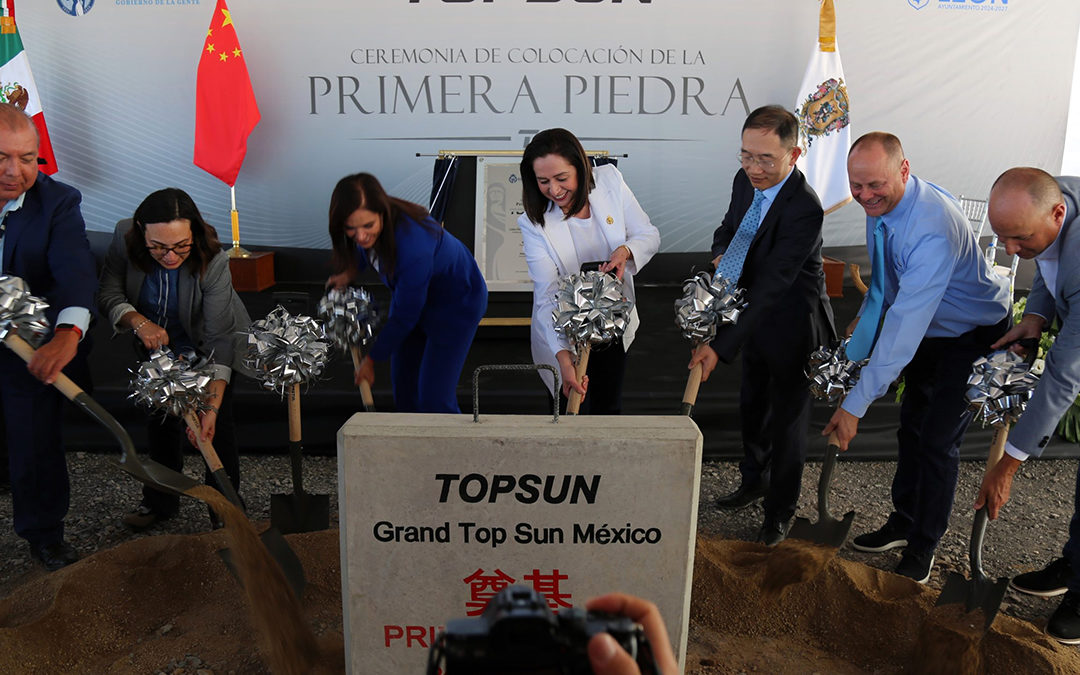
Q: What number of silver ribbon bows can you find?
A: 8